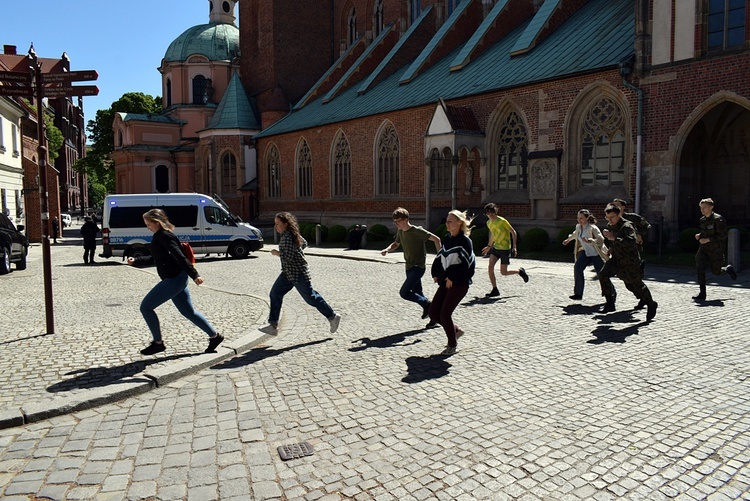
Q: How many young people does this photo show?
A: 9